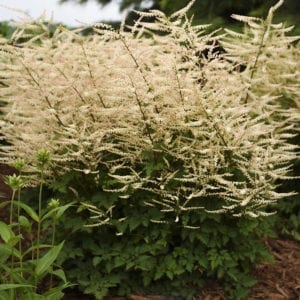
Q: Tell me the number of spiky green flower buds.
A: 4